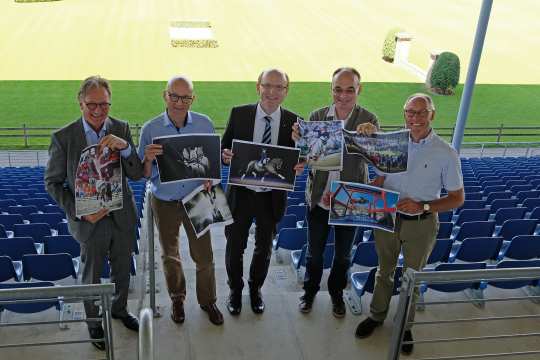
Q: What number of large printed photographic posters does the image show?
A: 7